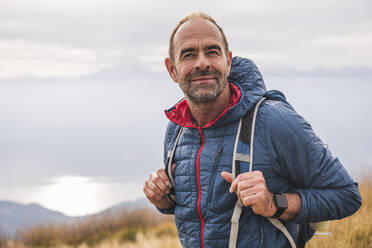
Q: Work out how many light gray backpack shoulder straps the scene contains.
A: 2